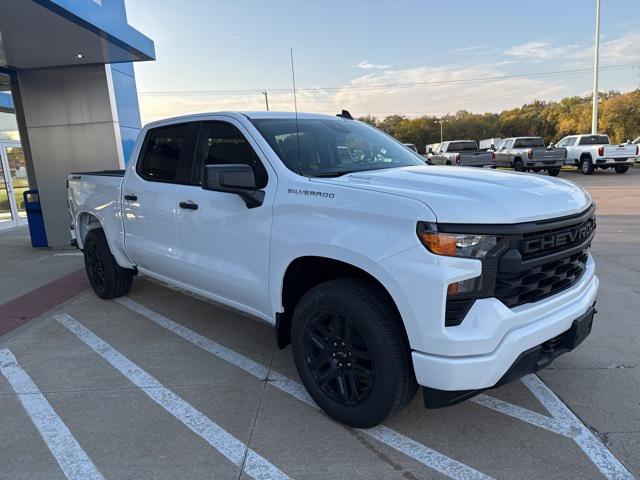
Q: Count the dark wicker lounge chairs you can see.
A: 0